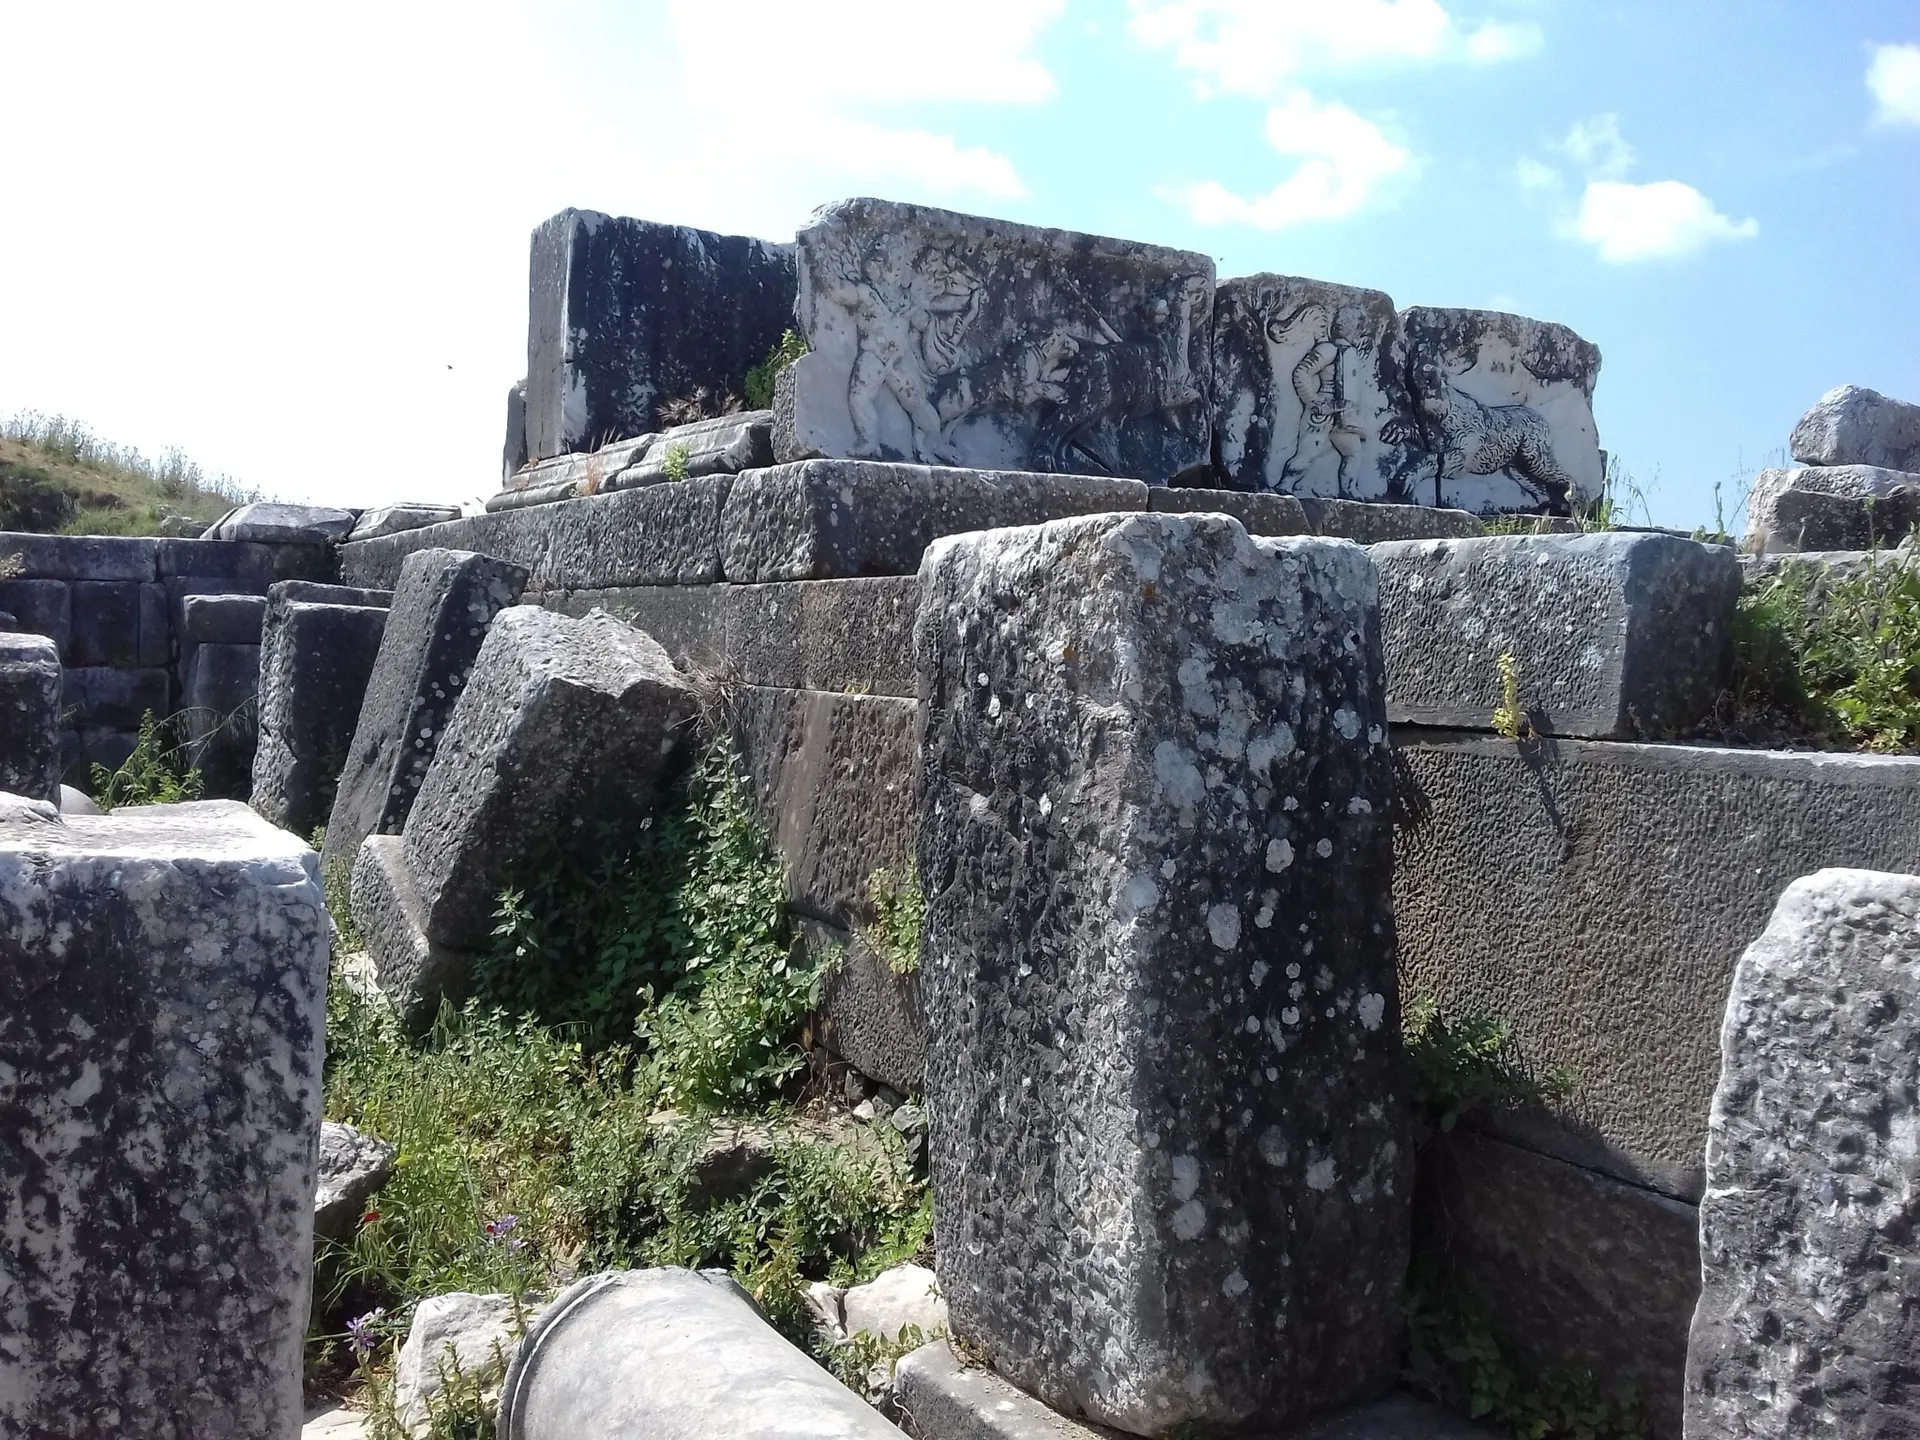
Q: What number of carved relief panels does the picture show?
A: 3